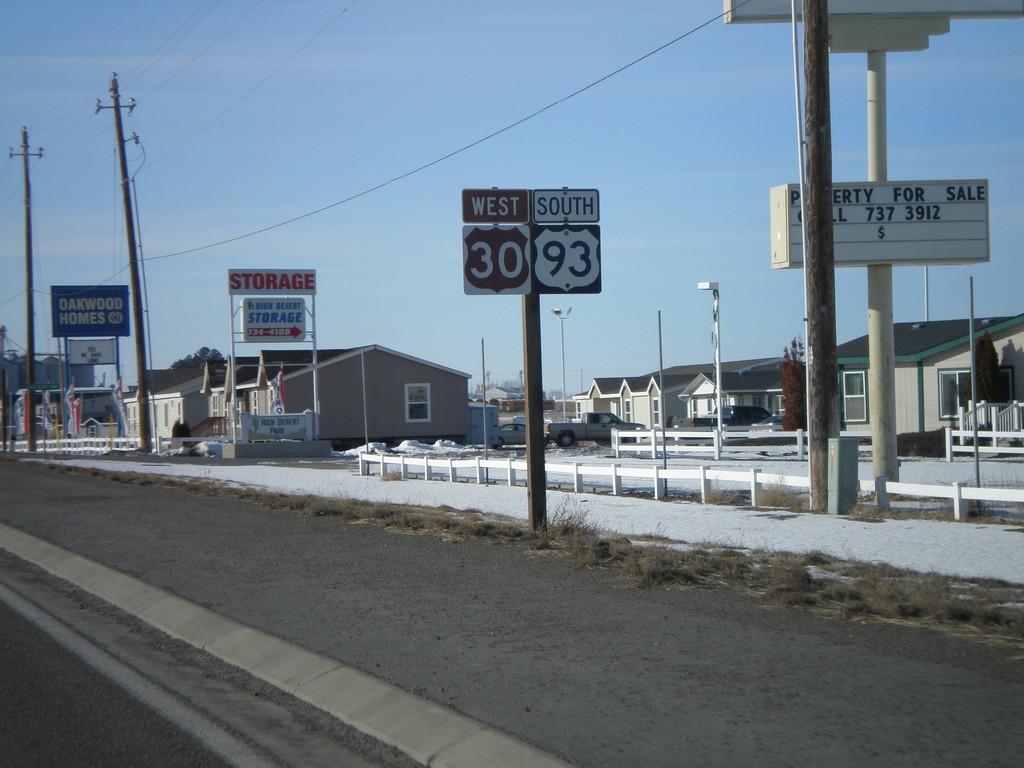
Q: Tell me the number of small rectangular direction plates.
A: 2